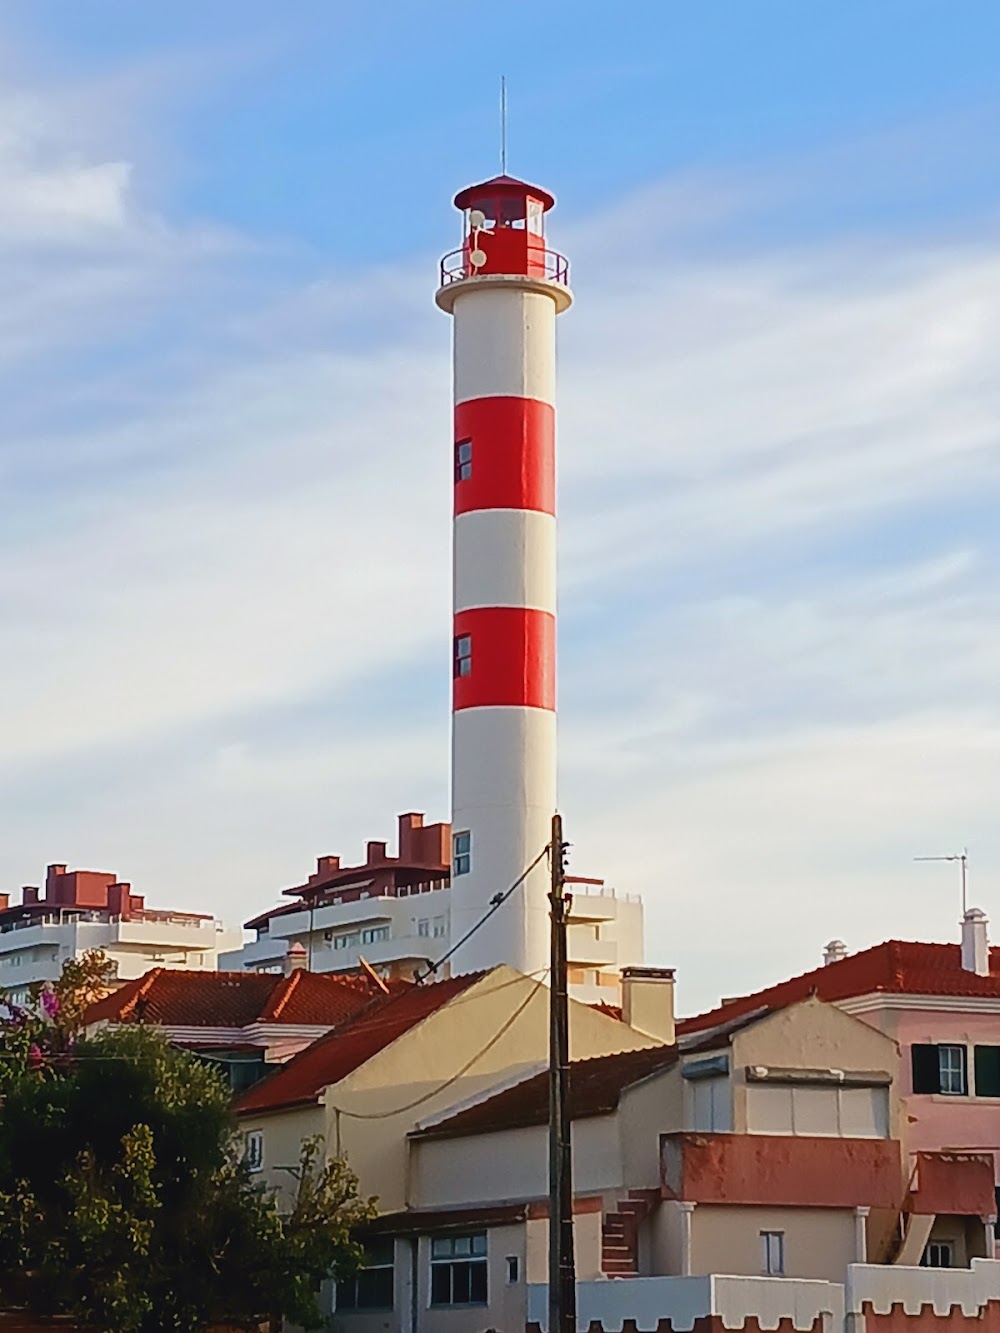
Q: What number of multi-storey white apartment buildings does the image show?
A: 2